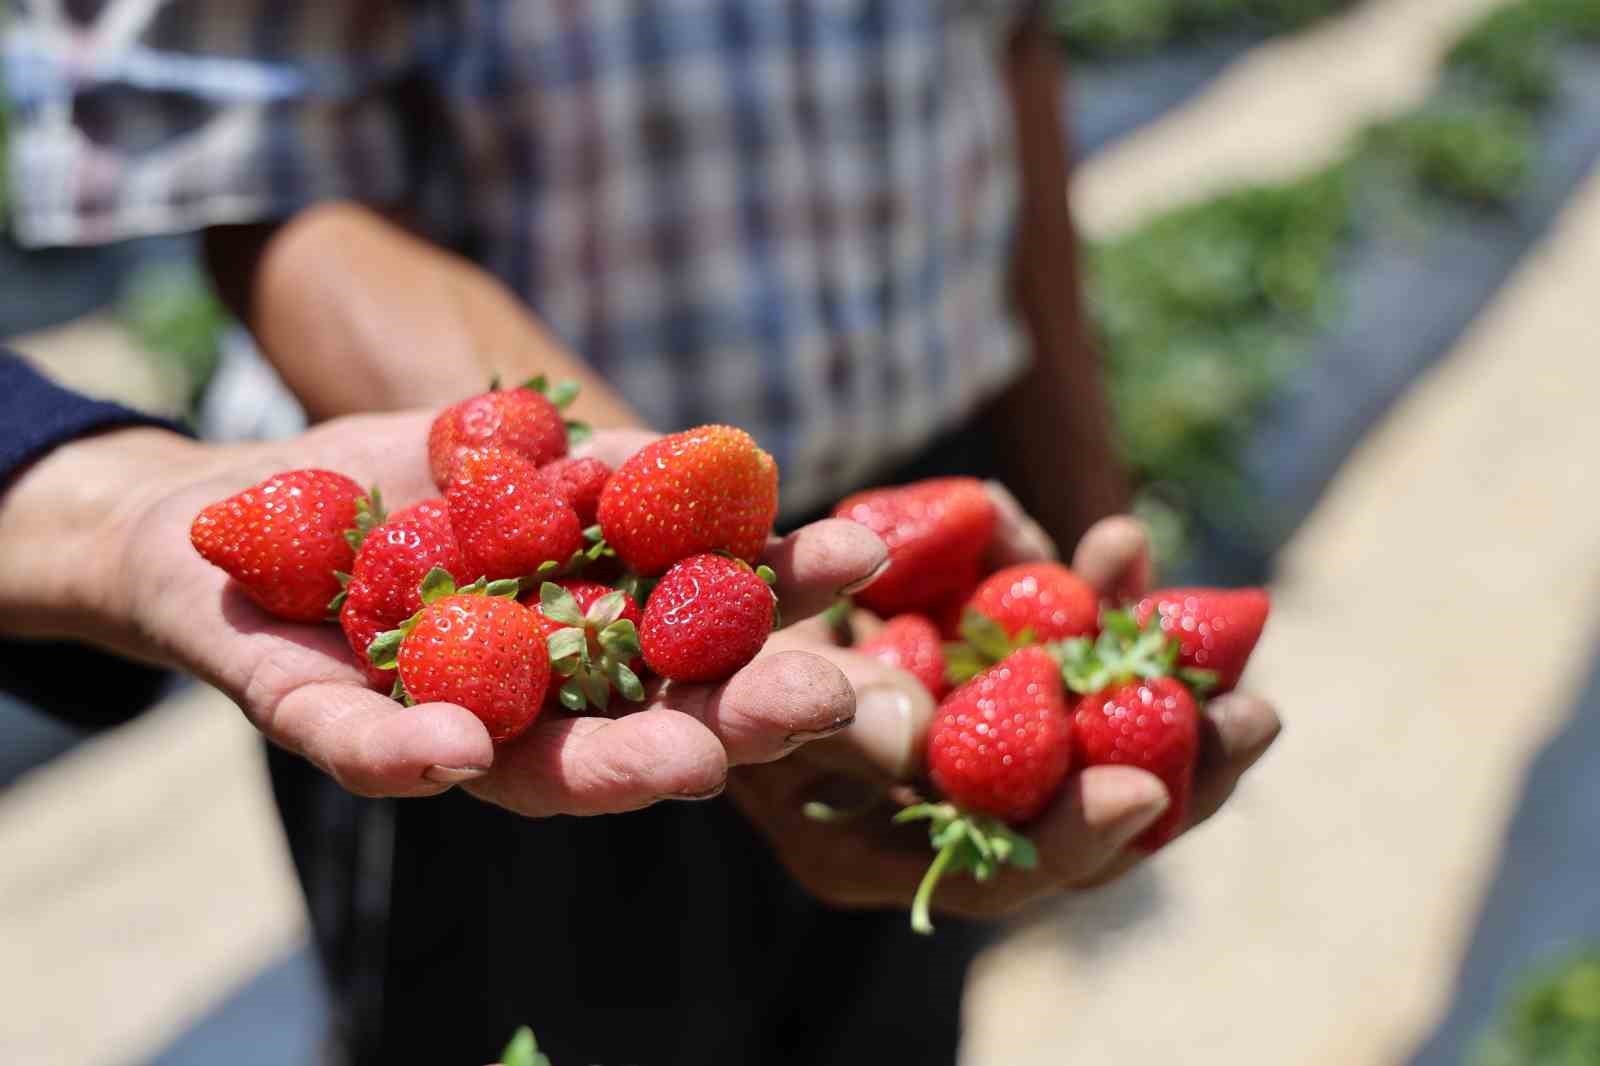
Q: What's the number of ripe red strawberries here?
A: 15